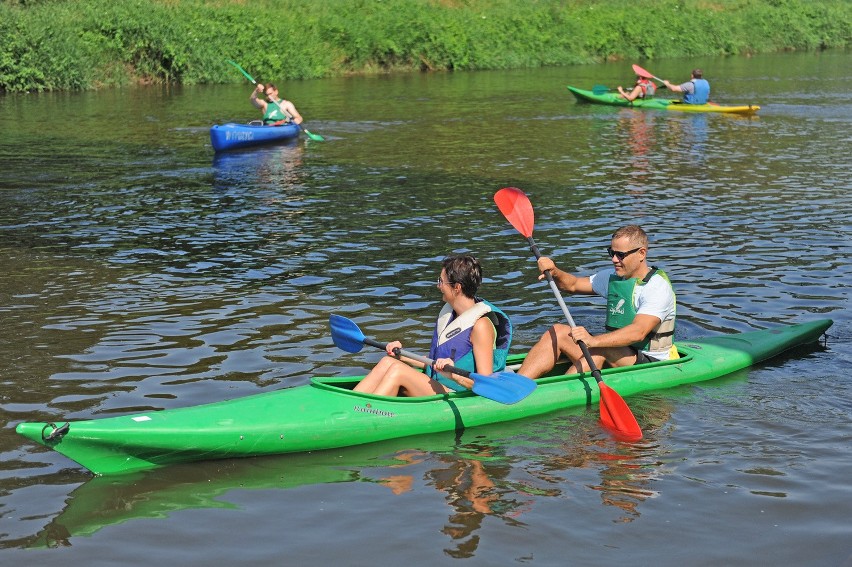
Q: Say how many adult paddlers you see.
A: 5